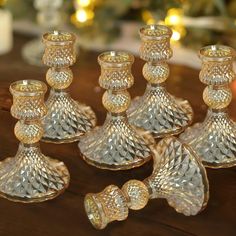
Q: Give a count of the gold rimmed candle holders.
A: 6